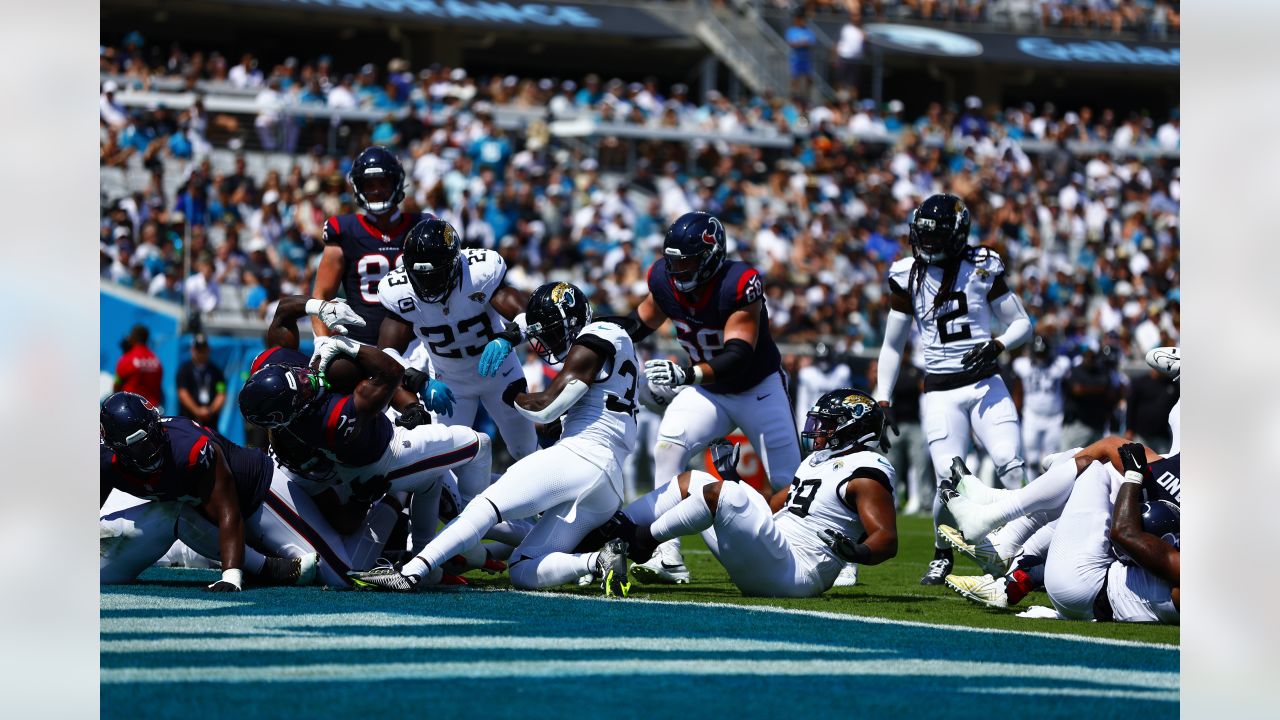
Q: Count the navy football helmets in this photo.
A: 5